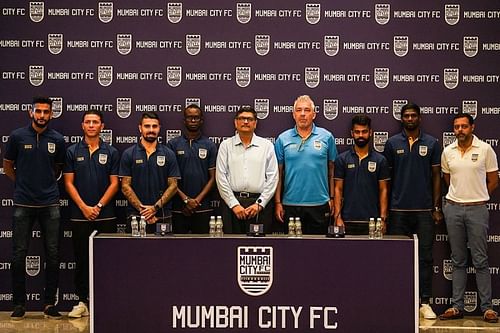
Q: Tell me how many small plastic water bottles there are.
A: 8